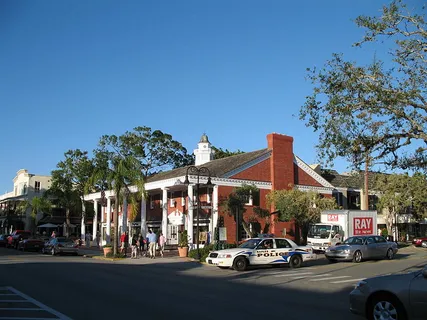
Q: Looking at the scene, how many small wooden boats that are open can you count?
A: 0